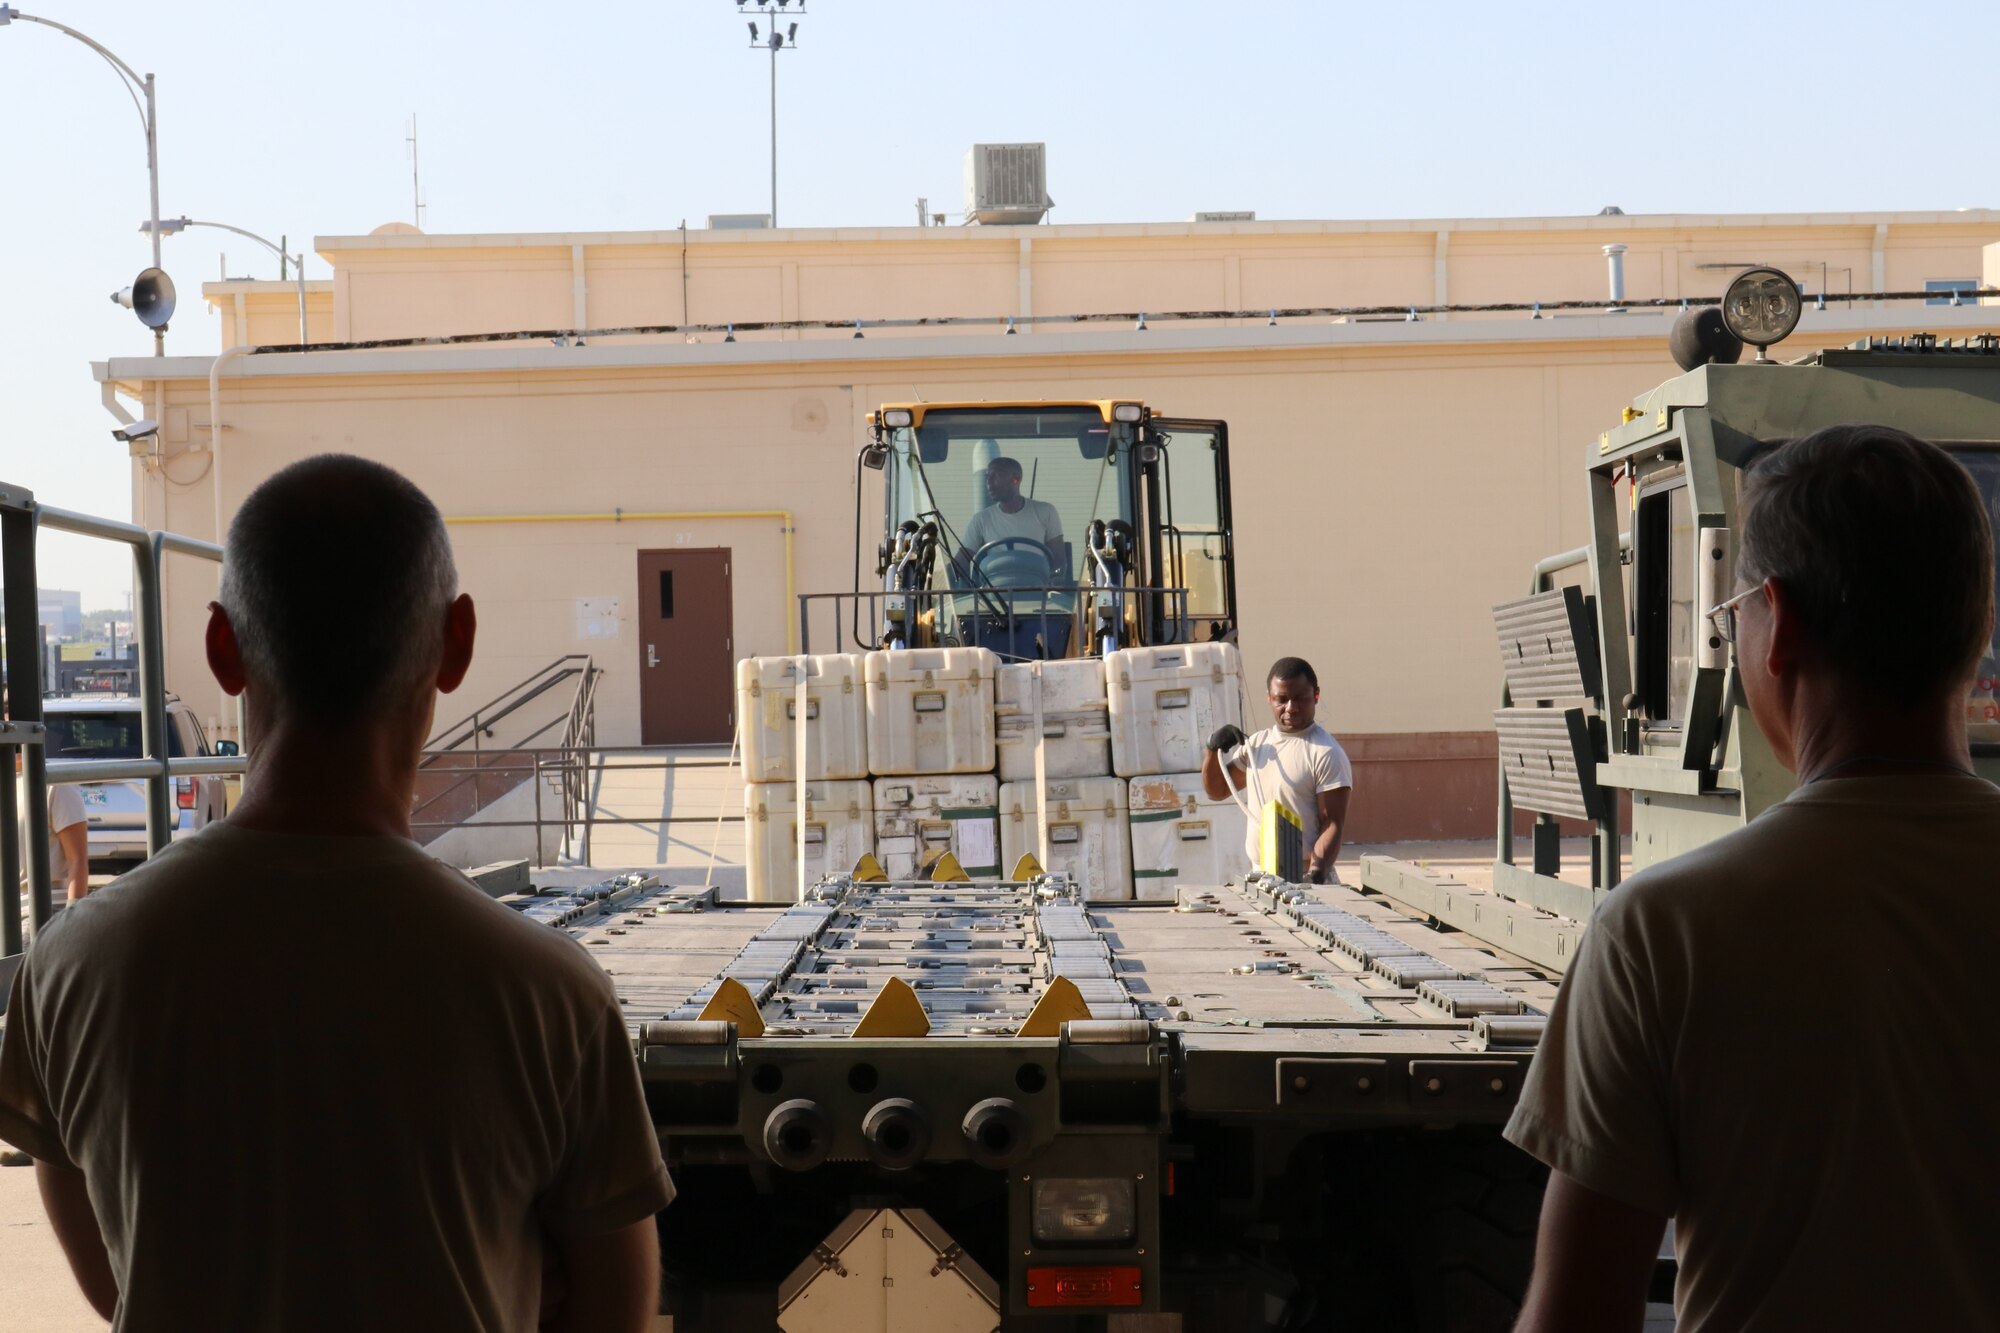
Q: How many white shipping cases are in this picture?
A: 8